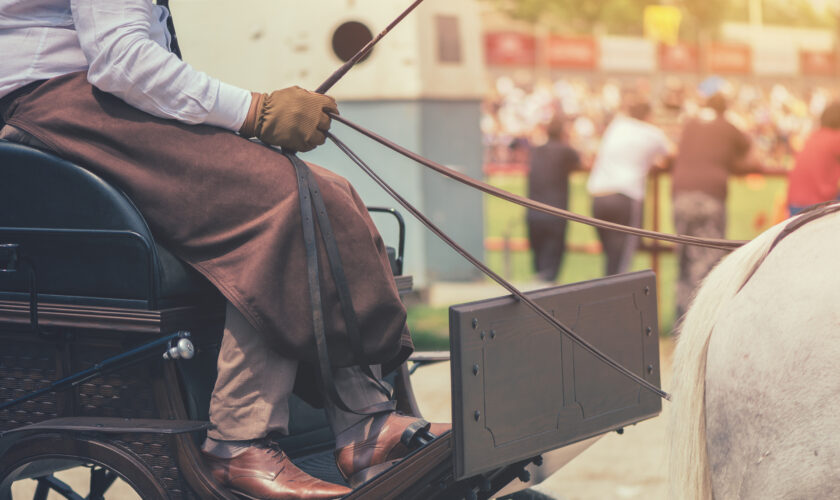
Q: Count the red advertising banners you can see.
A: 5